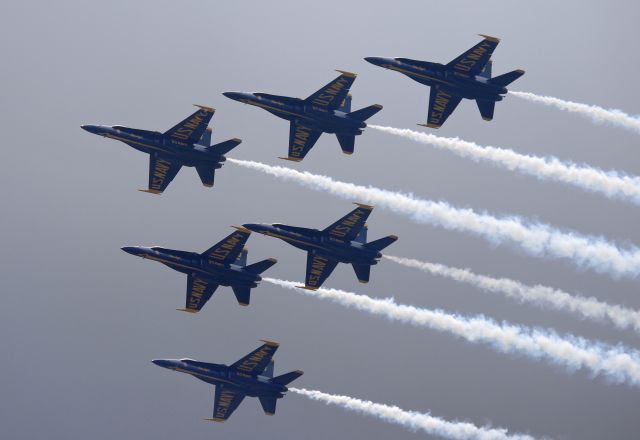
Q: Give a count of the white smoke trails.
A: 6